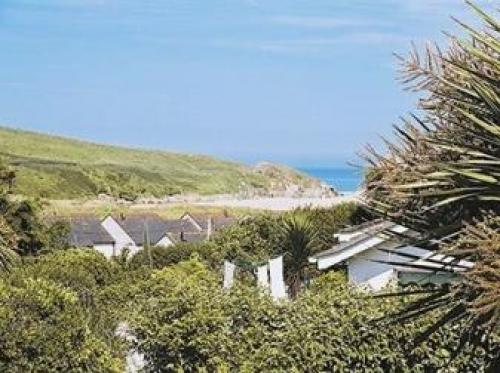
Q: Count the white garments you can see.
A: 3